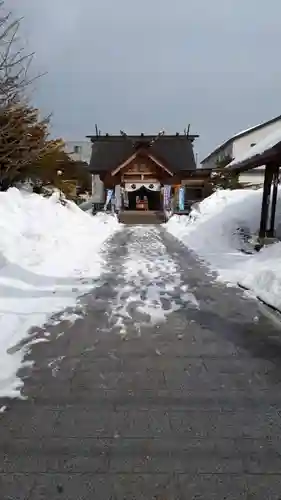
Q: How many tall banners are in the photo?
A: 4